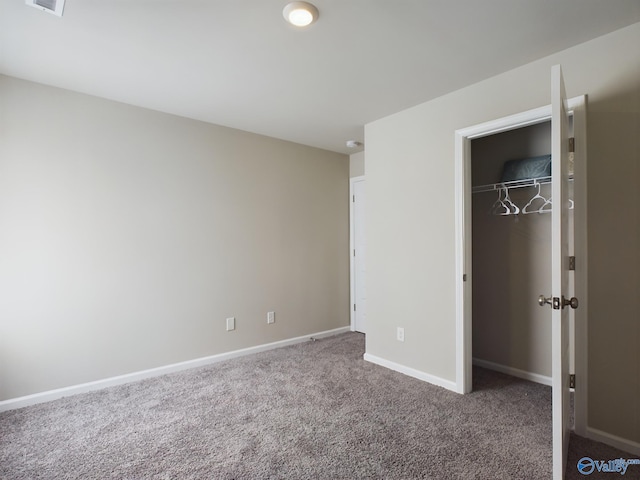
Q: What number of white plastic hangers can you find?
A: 4